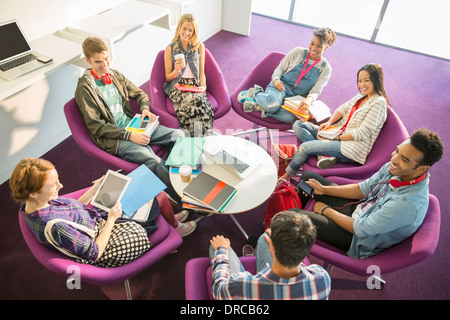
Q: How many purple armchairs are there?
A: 7